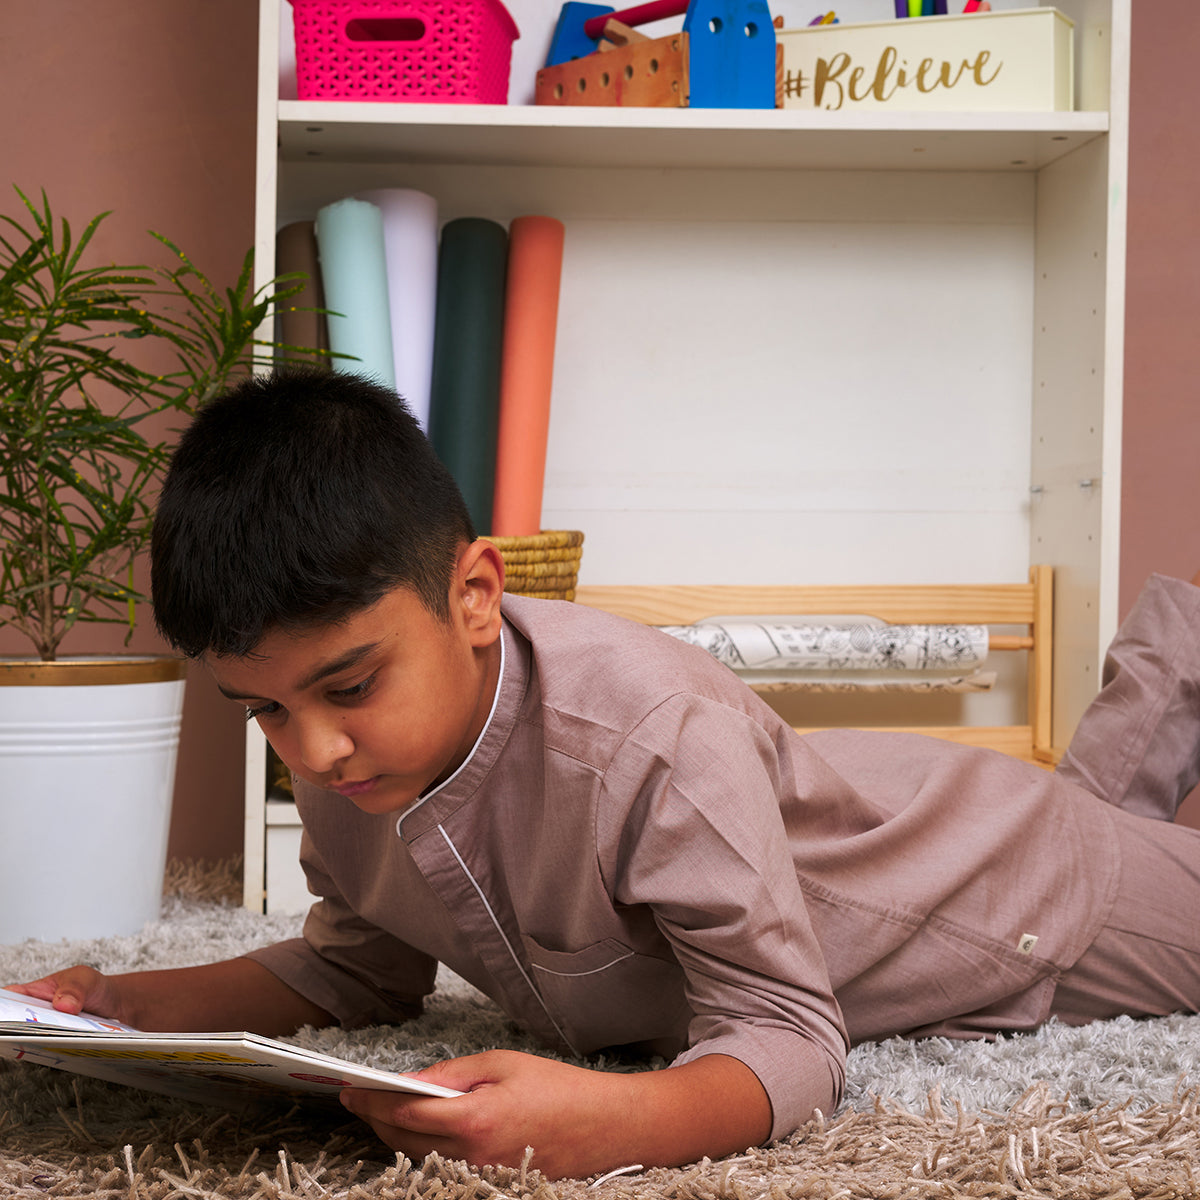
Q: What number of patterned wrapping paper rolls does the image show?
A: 1